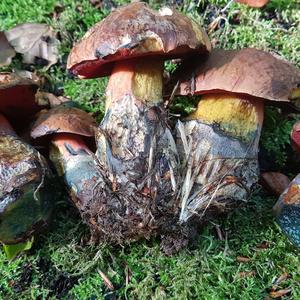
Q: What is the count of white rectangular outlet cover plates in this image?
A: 0